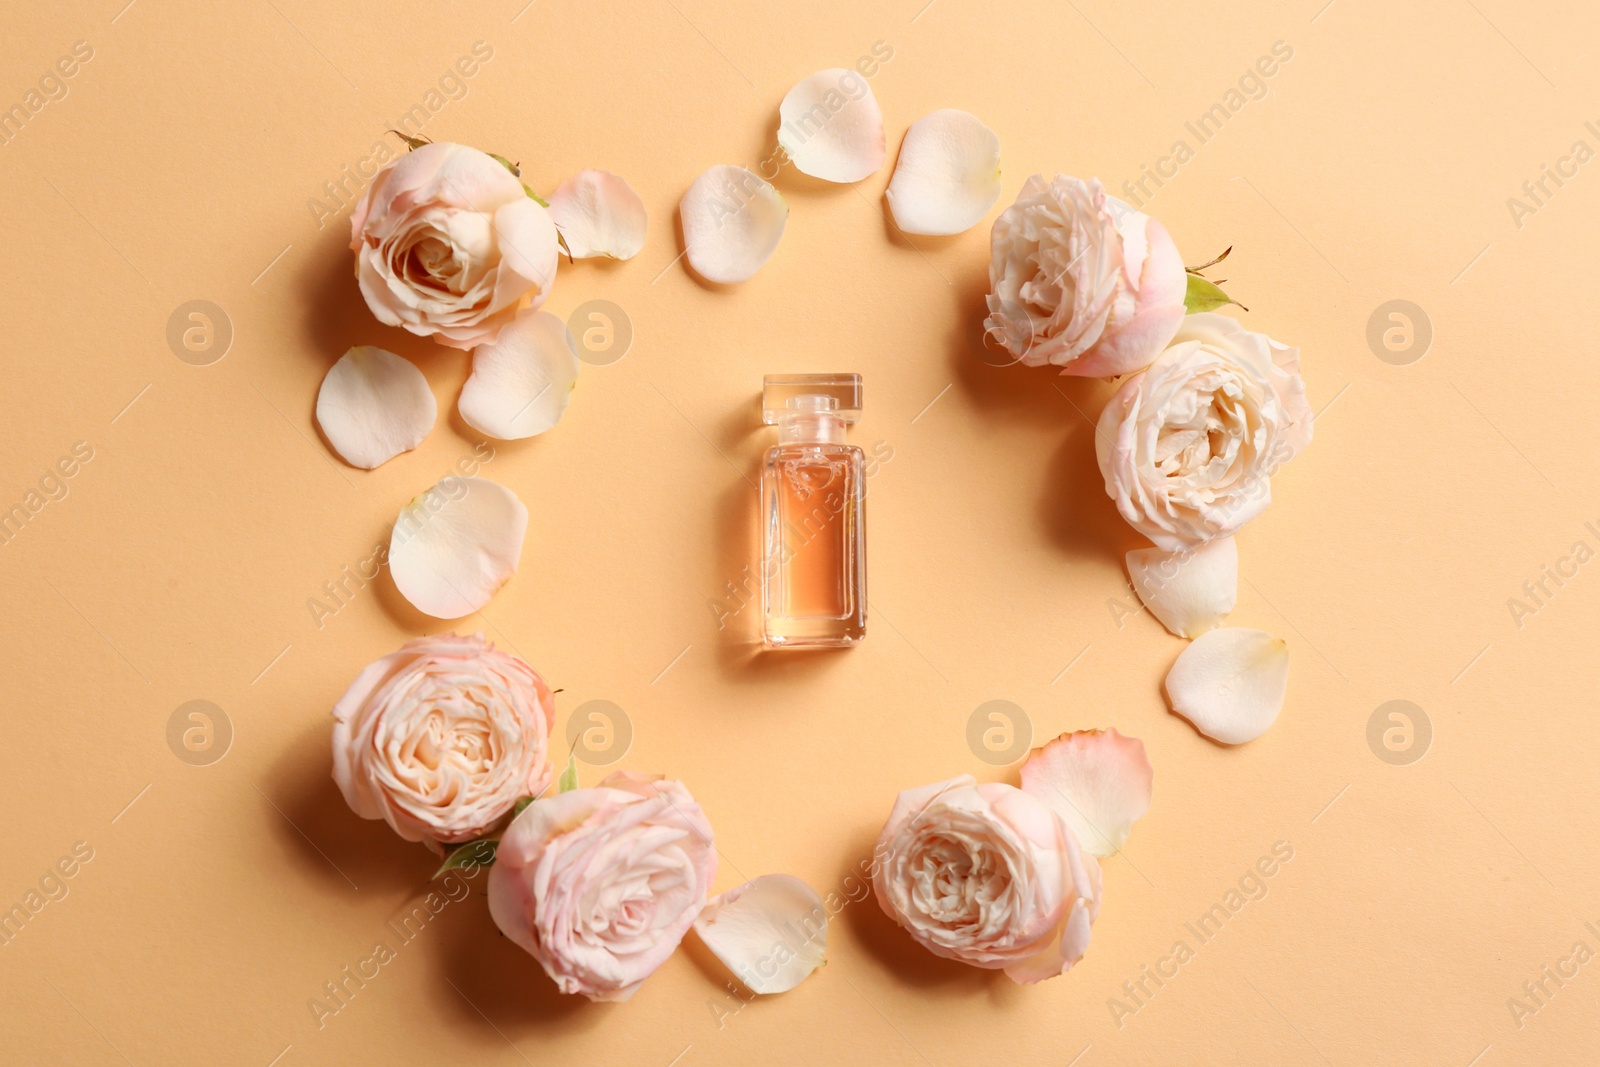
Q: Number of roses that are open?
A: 6